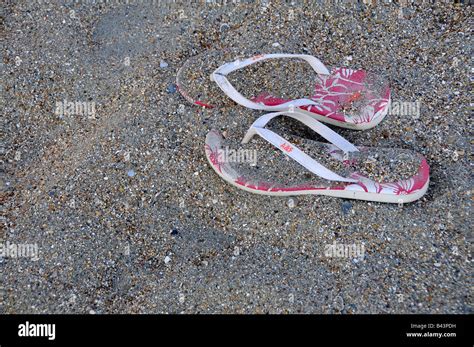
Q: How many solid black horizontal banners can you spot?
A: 1